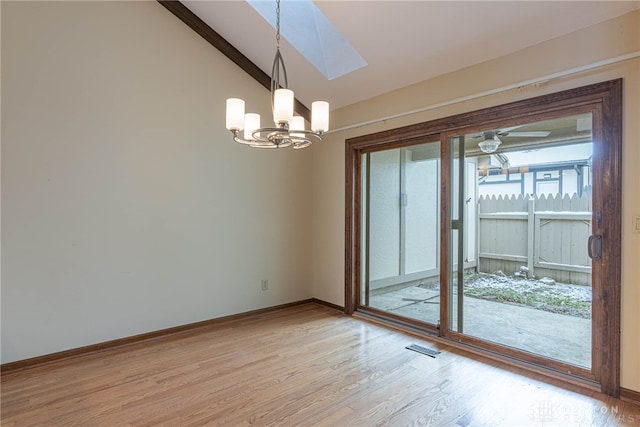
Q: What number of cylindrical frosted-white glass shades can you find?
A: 5